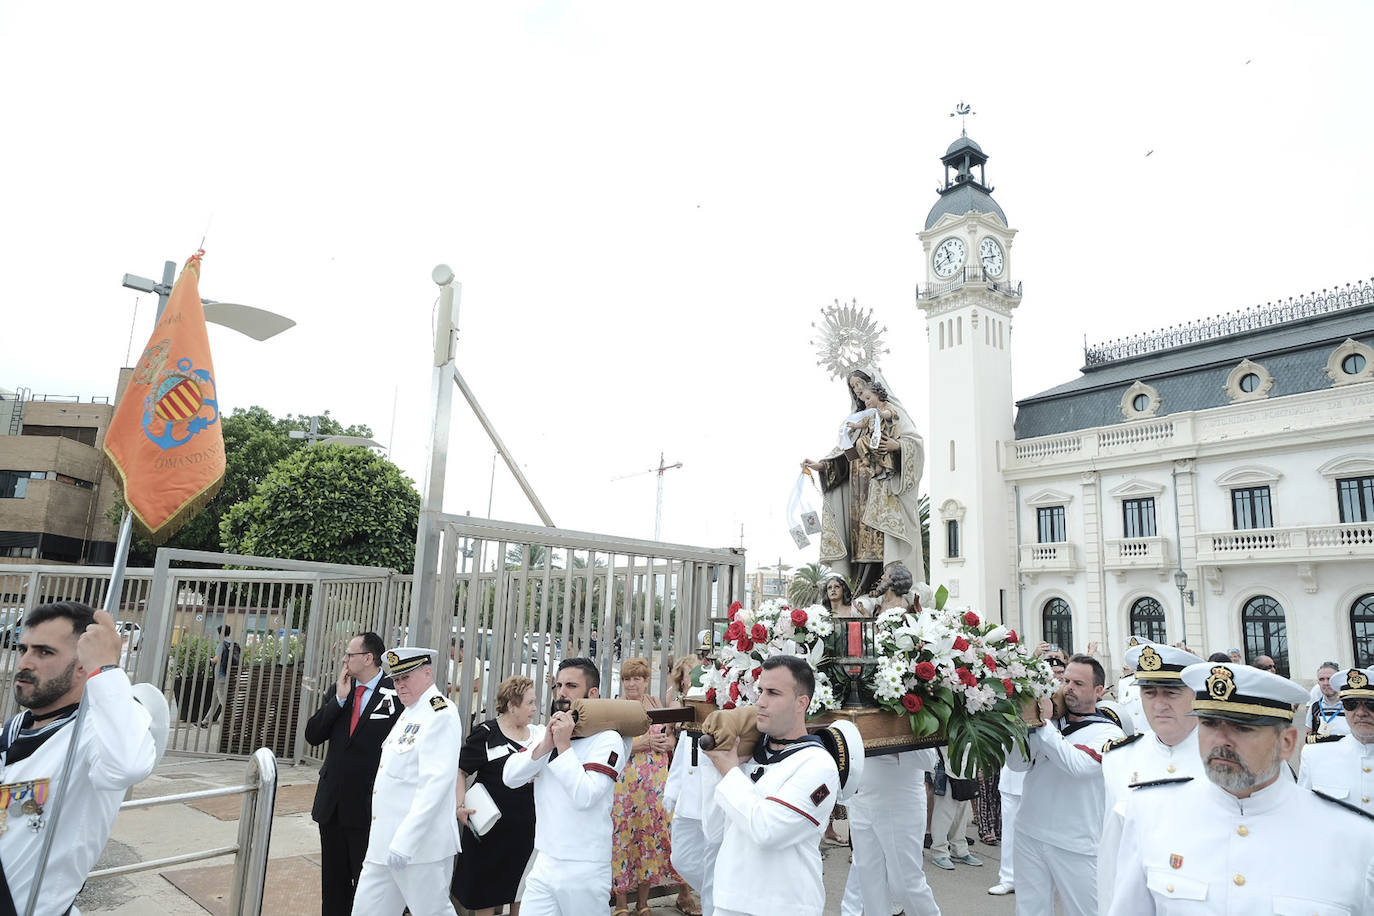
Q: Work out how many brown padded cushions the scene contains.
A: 2